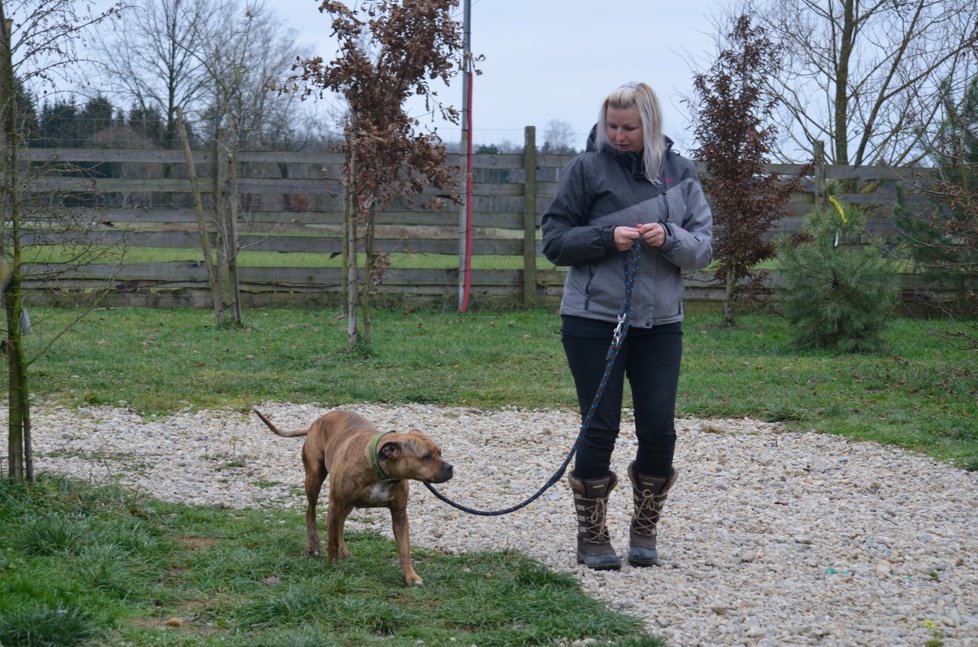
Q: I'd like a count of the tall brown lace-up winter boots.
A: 2